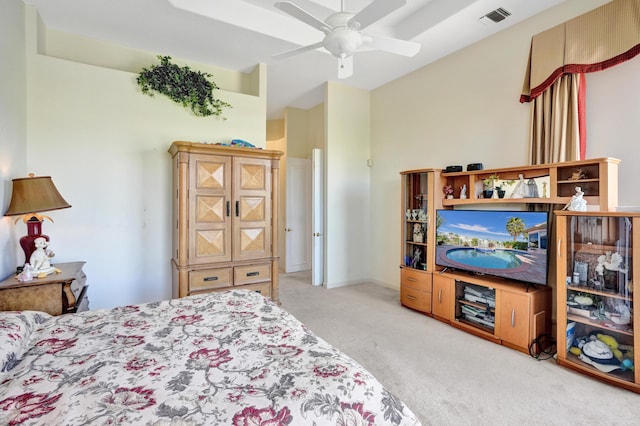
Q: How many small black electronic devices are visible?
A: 2